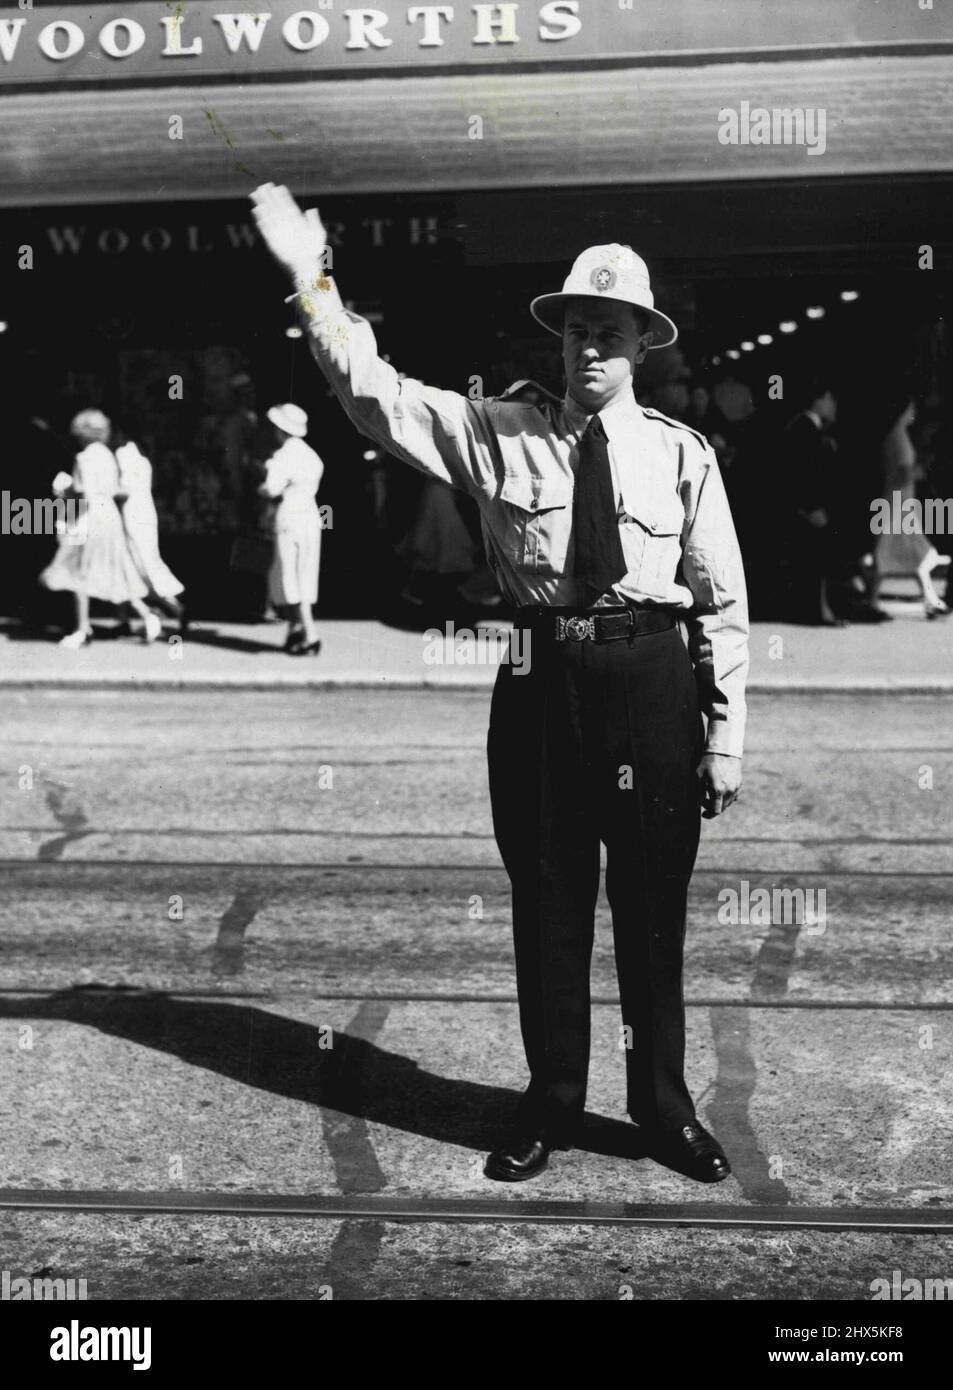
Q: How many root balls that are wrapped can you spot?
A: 0